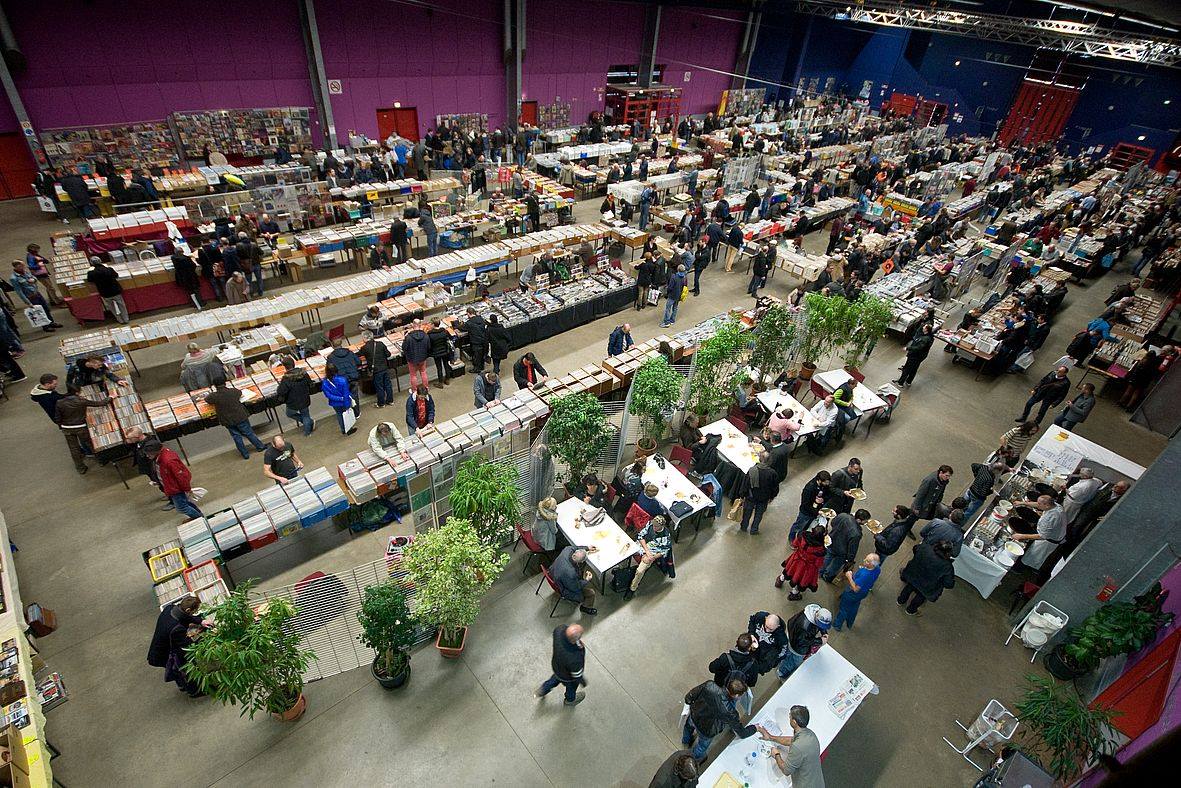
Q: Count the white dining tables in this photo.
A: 5